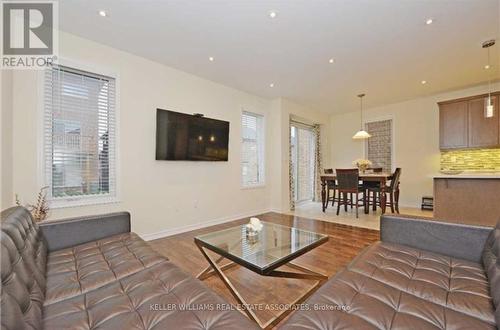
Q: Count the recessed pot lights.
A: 8